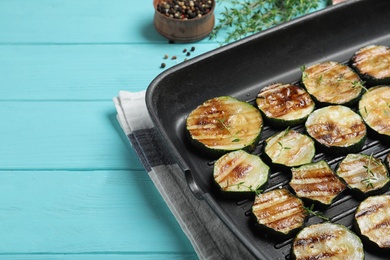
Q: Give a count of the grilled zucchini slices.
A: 13